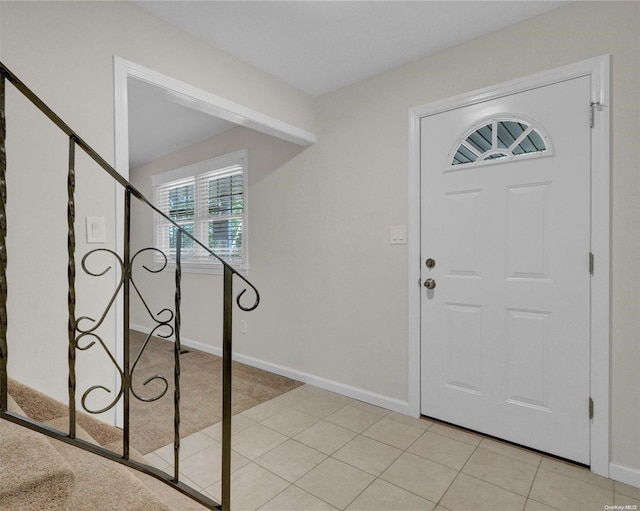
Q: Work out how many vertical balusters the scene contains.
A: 5